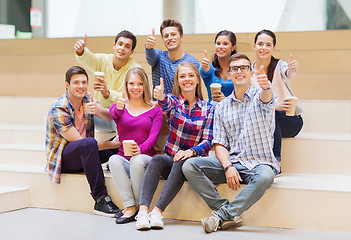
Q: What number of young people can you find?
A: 8